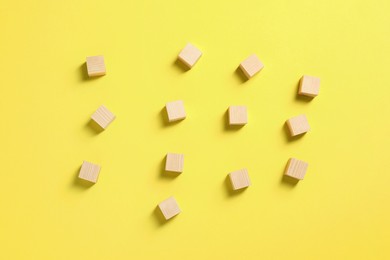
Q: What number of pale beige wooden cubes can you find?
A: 13